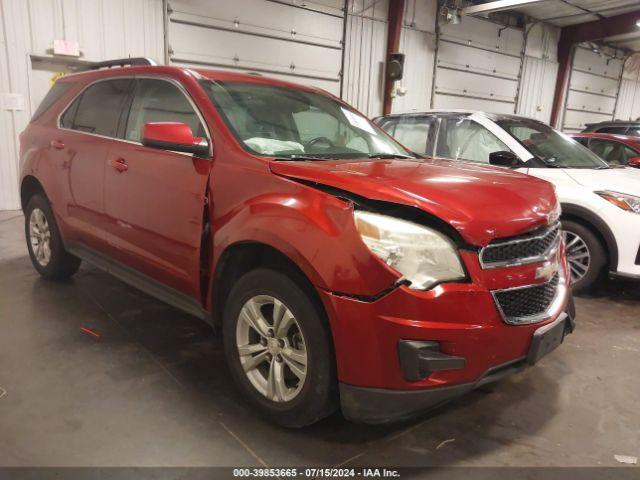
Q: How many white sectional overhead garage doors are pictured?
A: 3